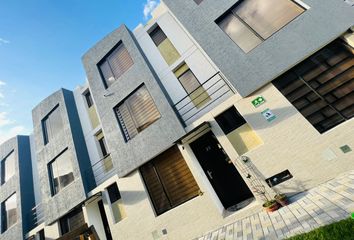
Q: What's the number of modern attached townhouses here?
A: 4